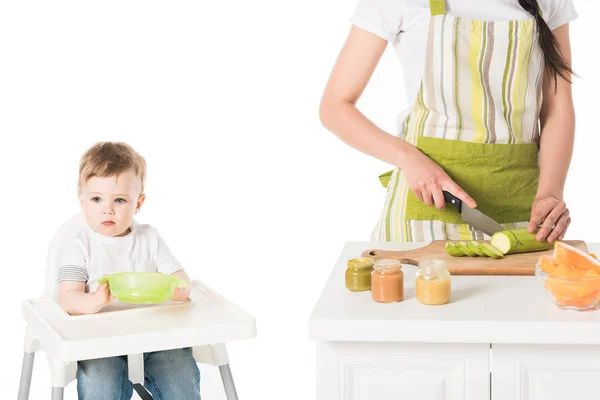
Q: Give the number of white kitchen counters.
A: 1